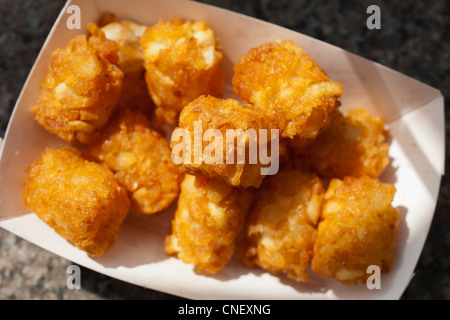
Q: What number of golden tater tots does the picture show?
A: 11